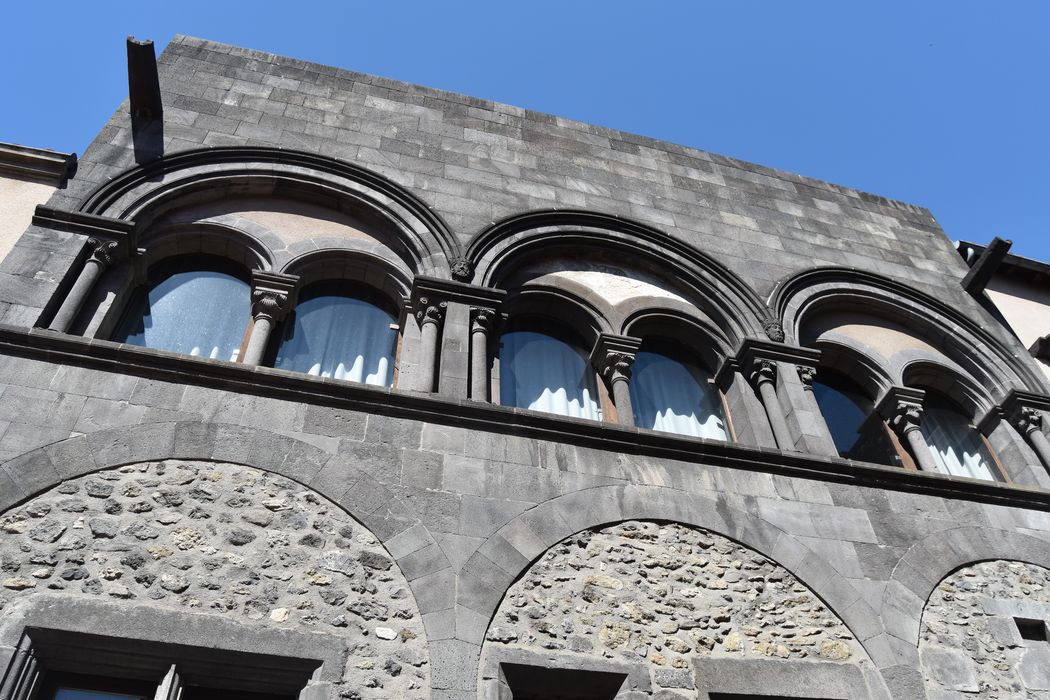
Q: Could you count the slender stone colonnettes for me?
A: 9